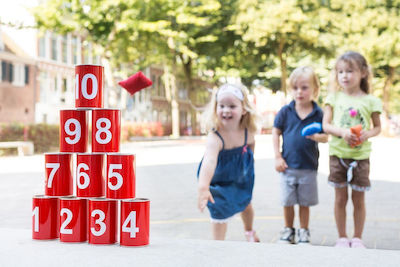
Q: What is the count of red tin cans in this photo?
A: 10